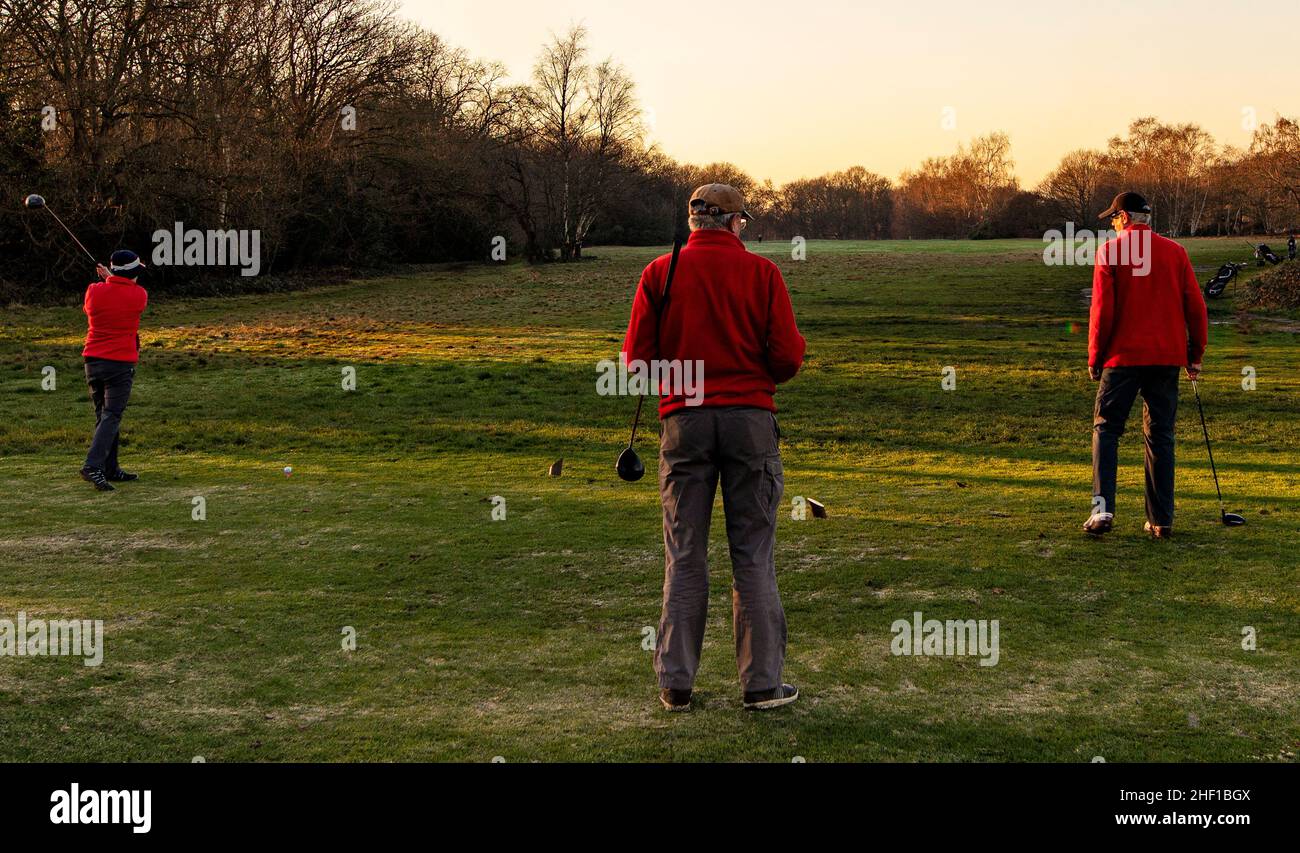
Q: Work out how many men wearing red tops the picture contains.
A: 3